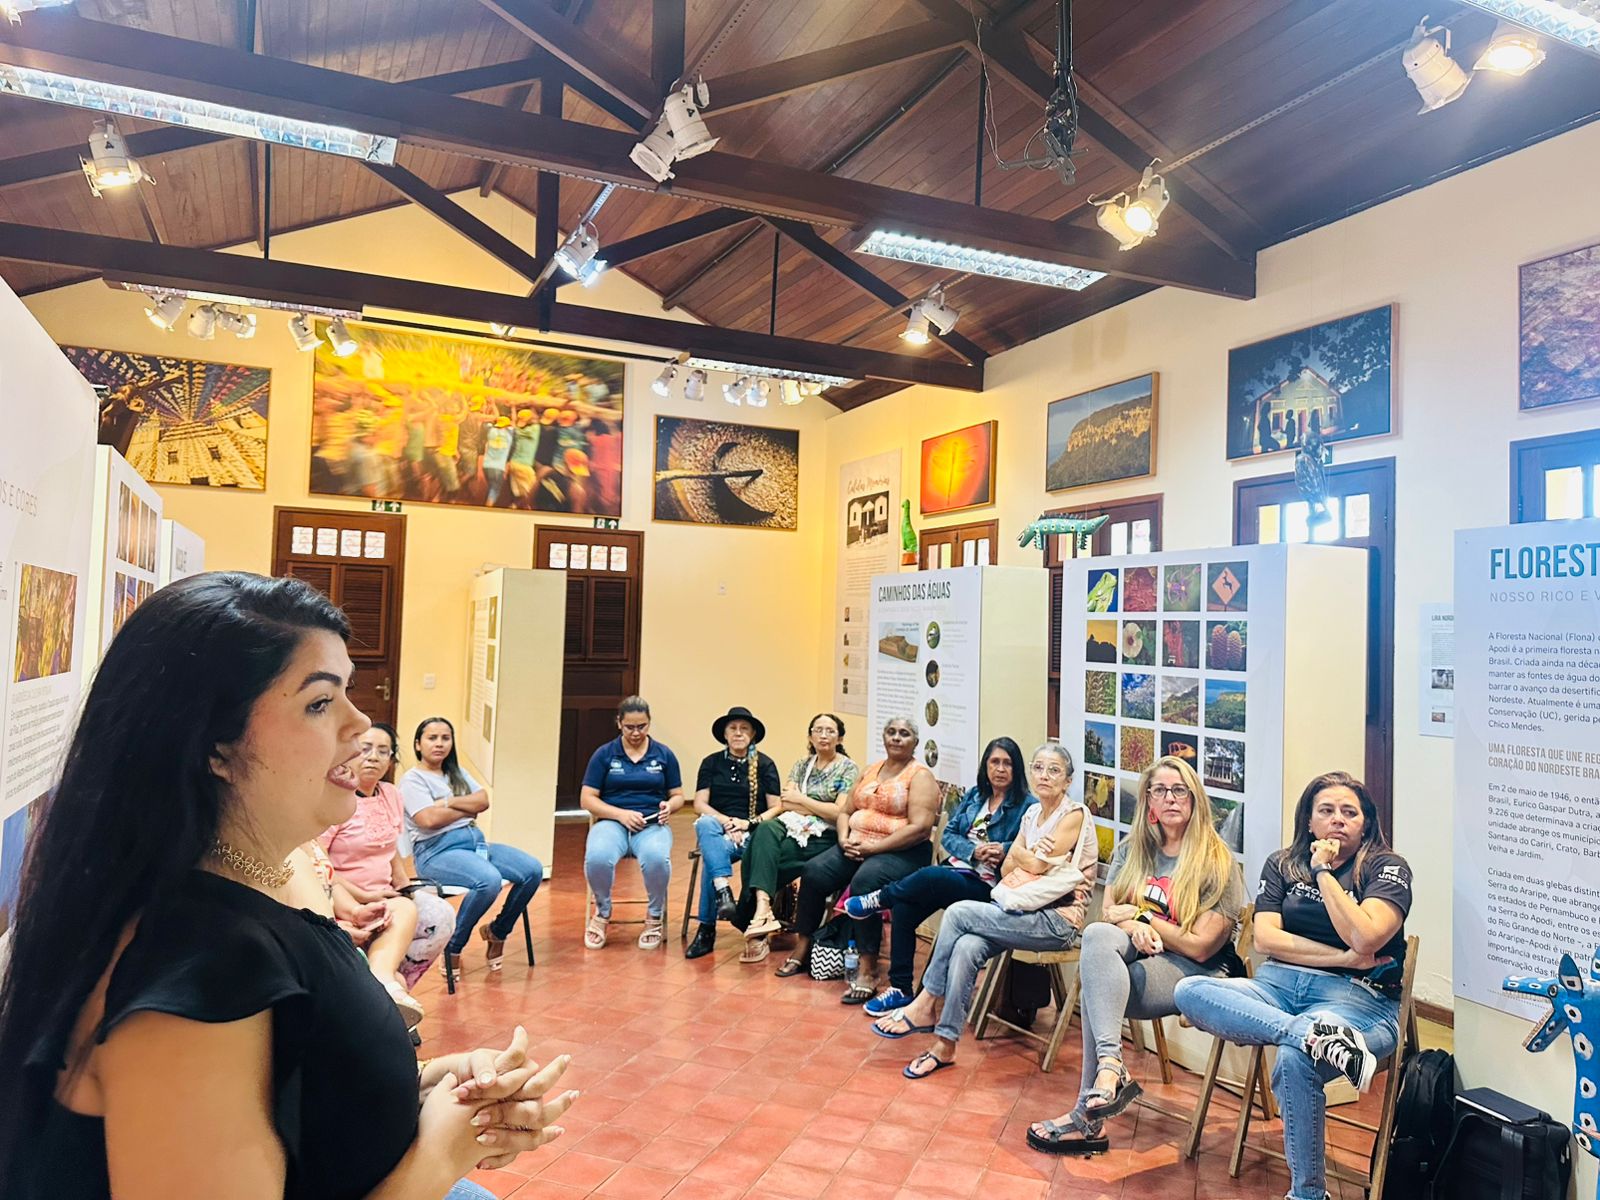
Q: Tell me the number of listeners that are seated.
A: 11